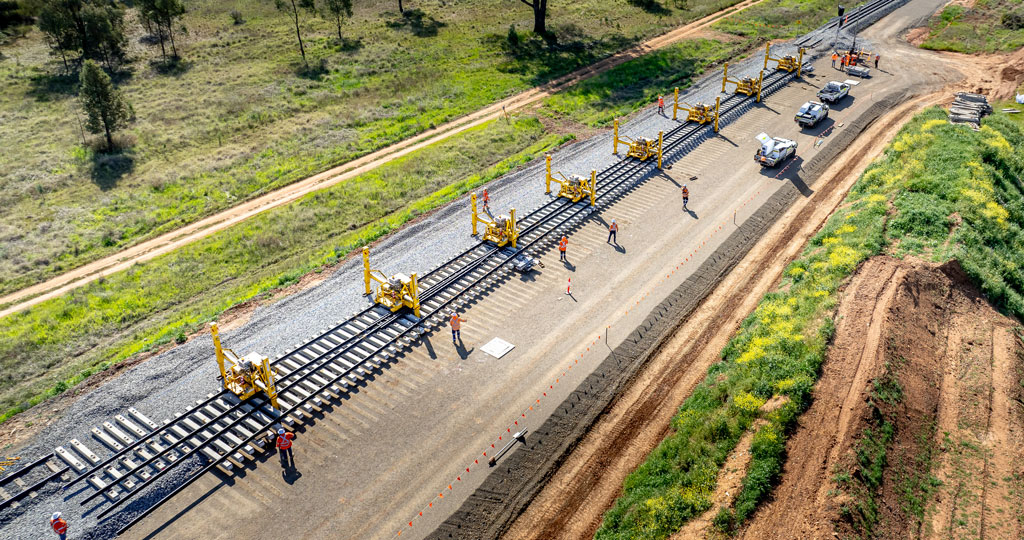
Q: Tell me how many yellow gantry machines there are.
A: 8